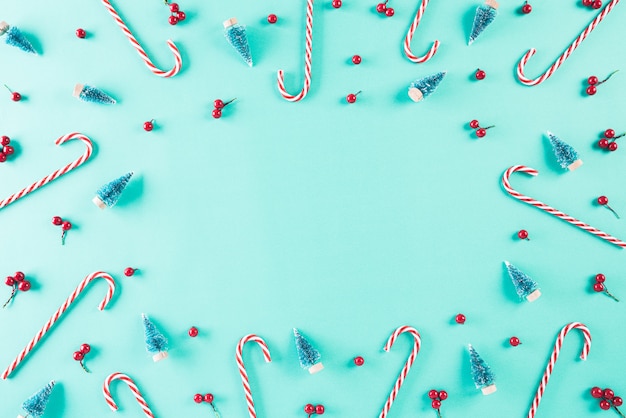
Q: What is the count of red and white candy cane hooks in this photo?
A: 11